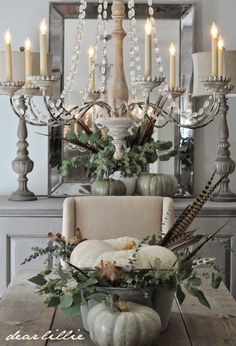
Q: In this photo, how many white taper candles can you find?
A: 8